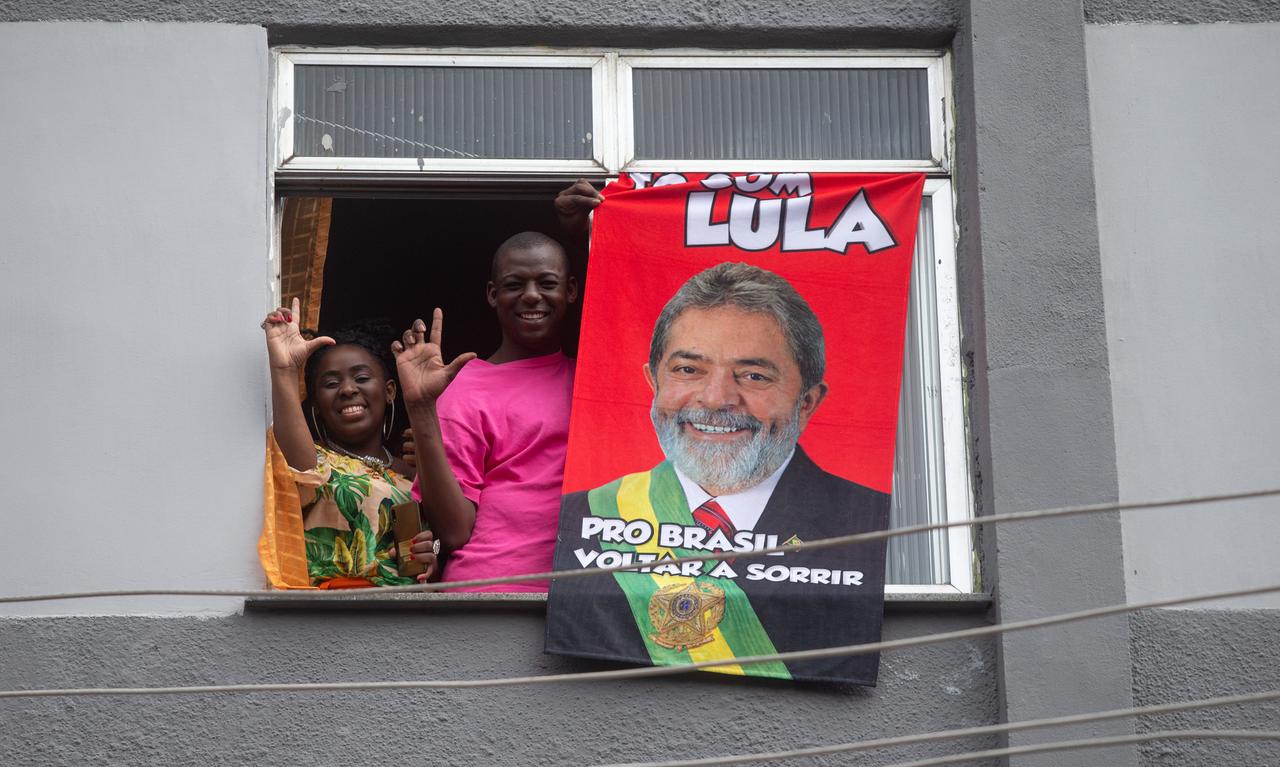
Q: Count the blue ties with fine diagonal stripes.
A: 0